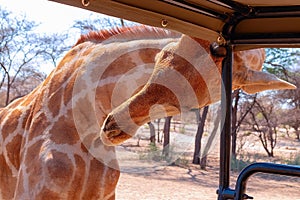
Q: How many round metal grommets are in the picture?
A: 3